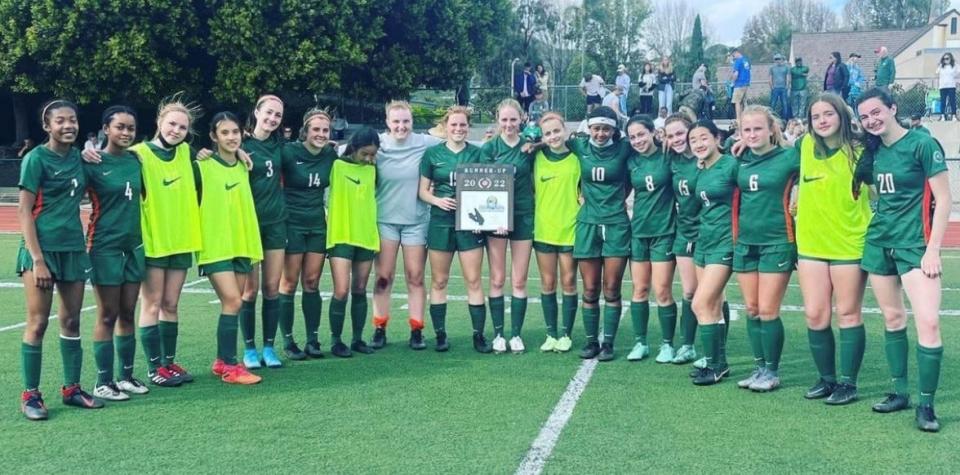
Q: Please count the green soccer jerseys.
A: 12